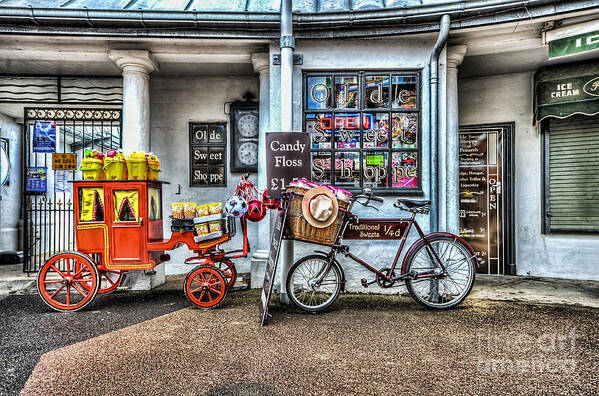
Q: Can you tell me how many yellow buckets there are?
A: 4